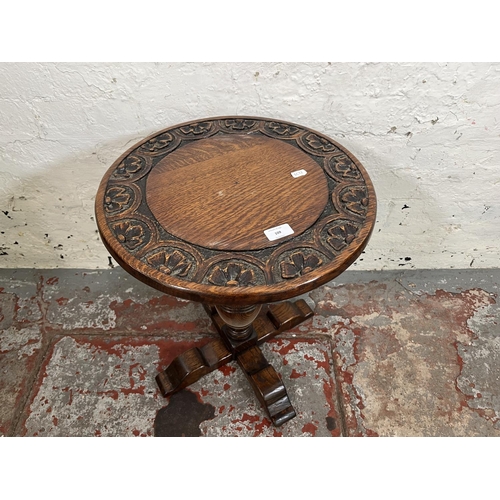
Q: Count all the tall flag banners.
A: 0